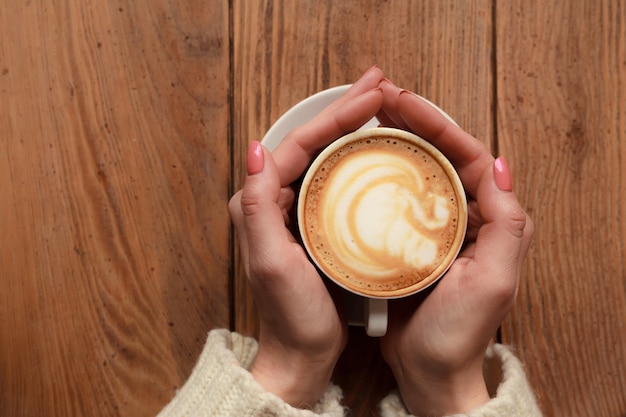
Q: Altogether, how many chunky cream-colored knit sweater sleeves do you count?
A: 2